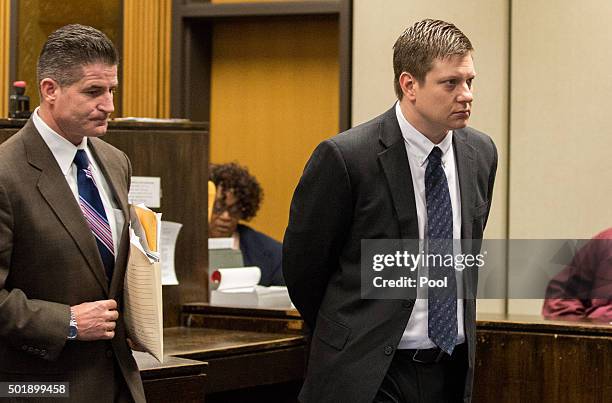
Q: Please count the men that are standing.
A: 2